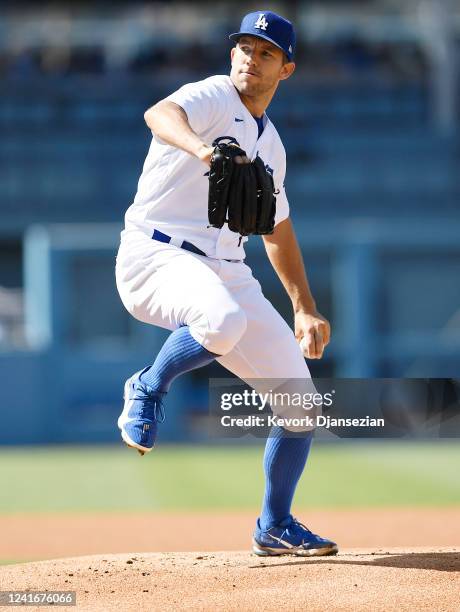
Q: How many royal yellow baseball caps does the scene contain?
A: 0